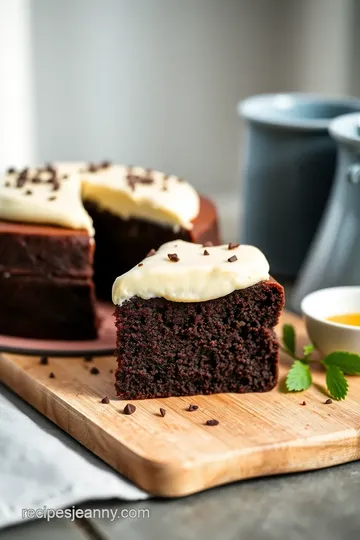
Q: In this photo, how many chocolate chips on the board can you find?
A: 11